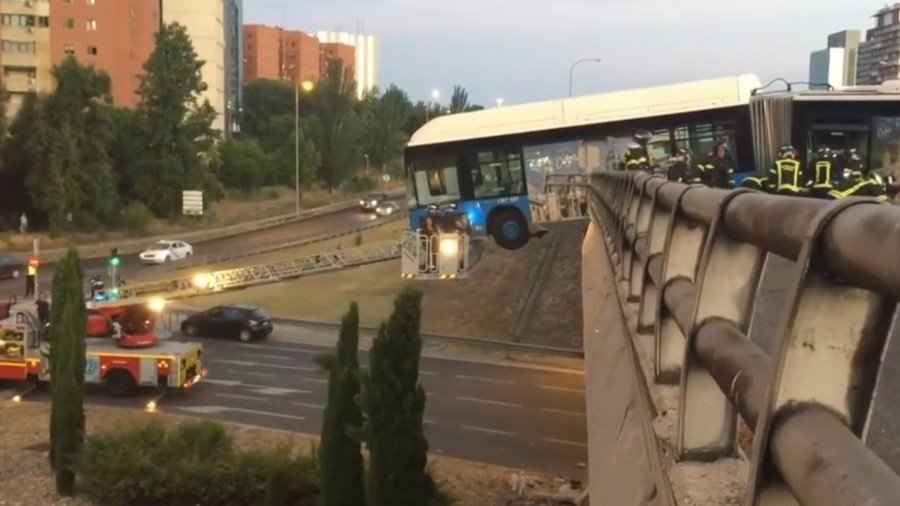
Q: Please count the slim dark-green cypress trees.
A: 3